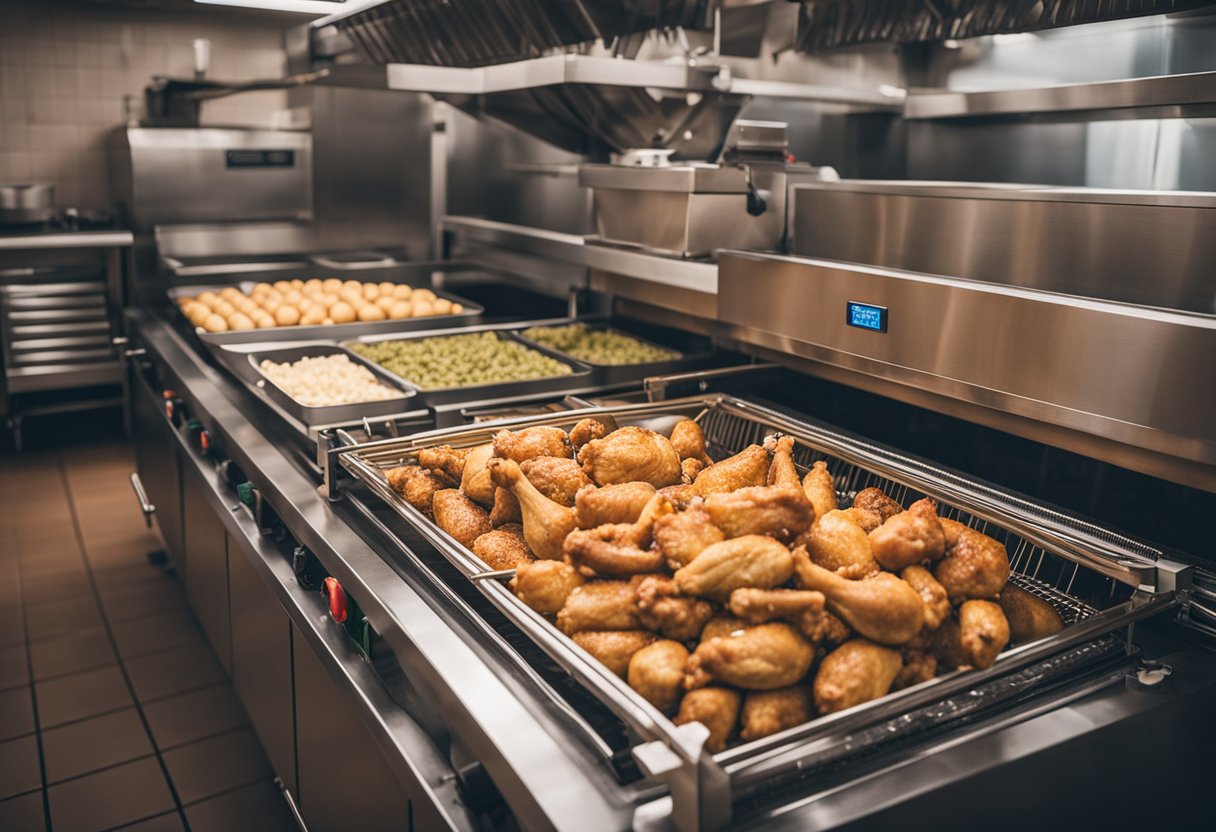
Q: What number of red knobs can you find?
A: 3